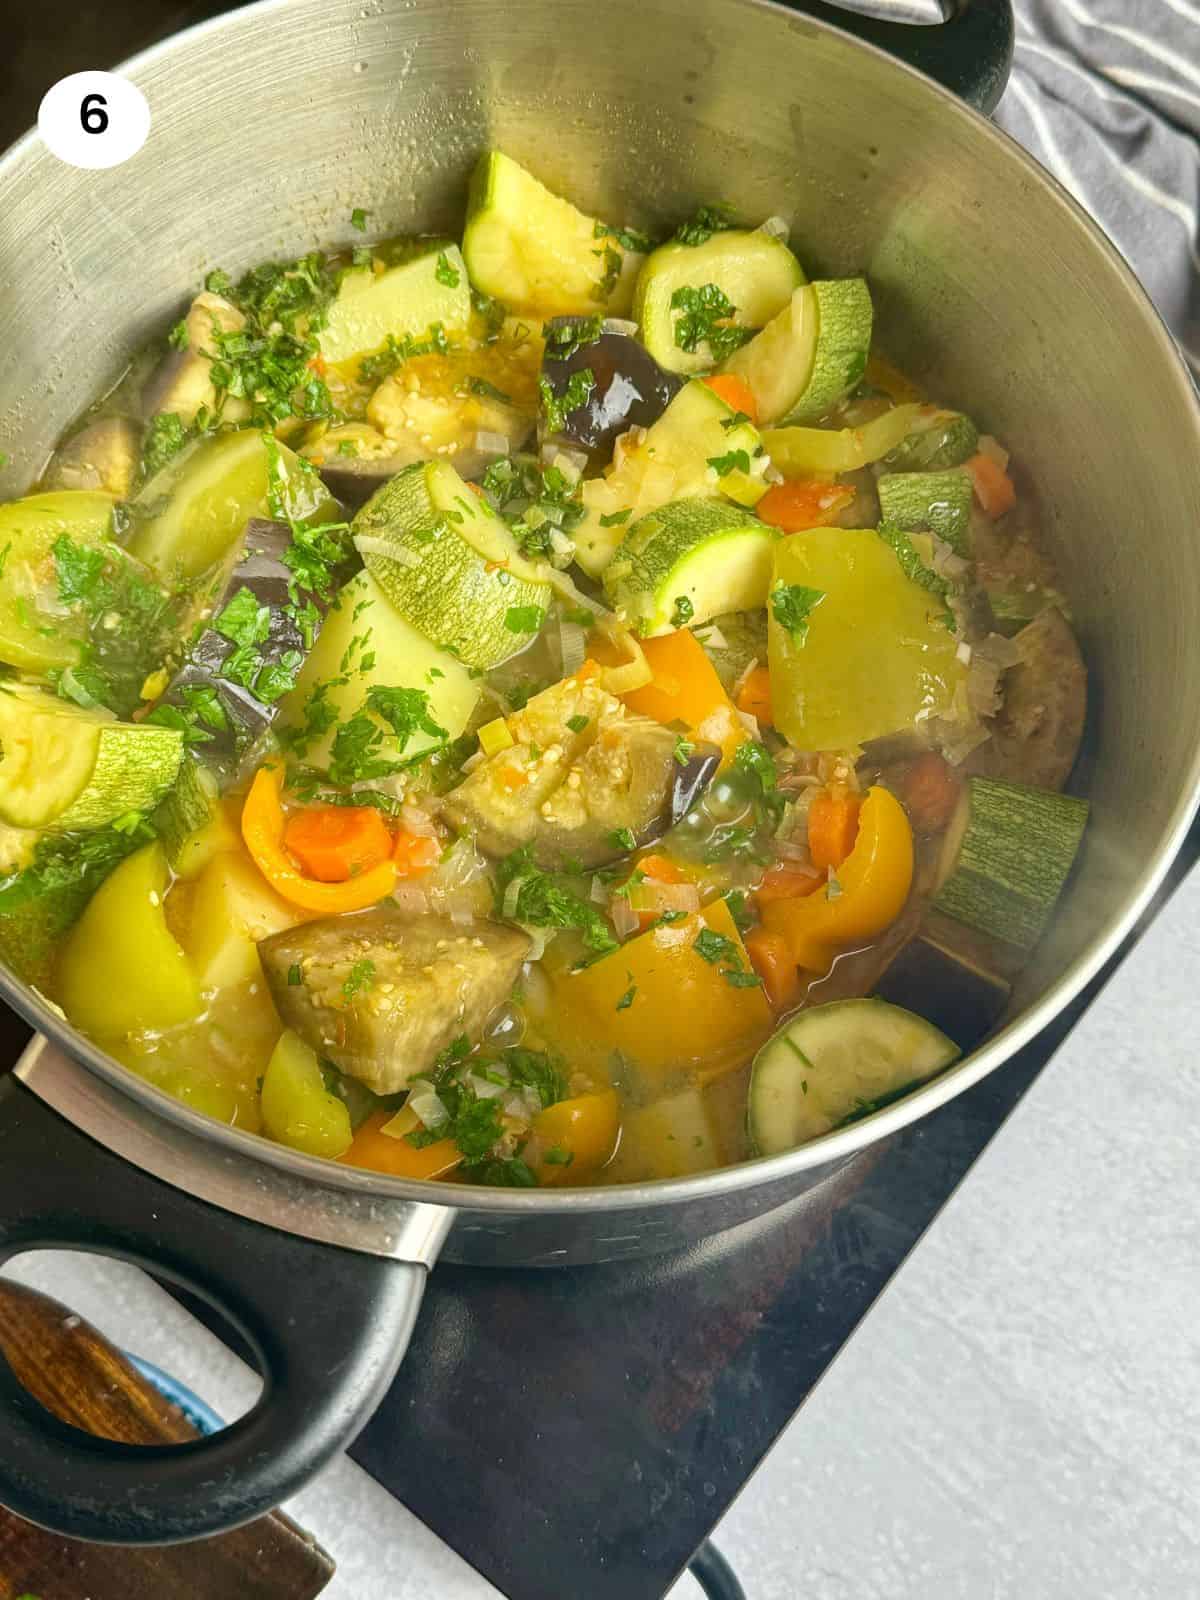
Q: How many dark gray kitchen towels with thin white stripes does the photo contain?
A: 1